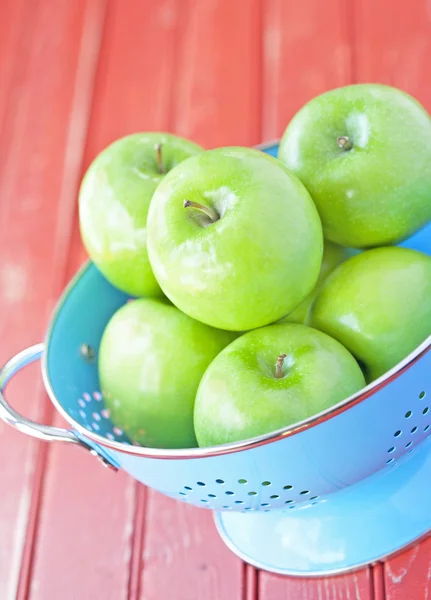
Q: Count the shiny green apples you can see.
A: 7